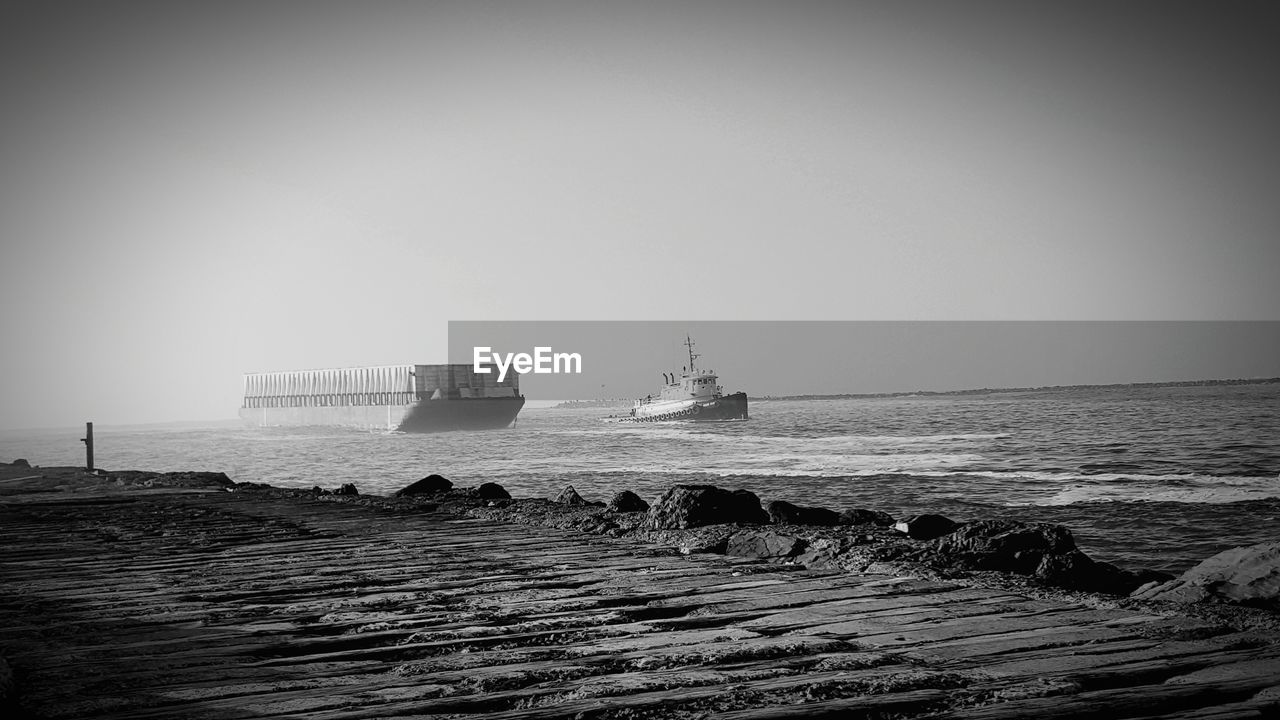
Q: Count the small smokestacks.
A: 2